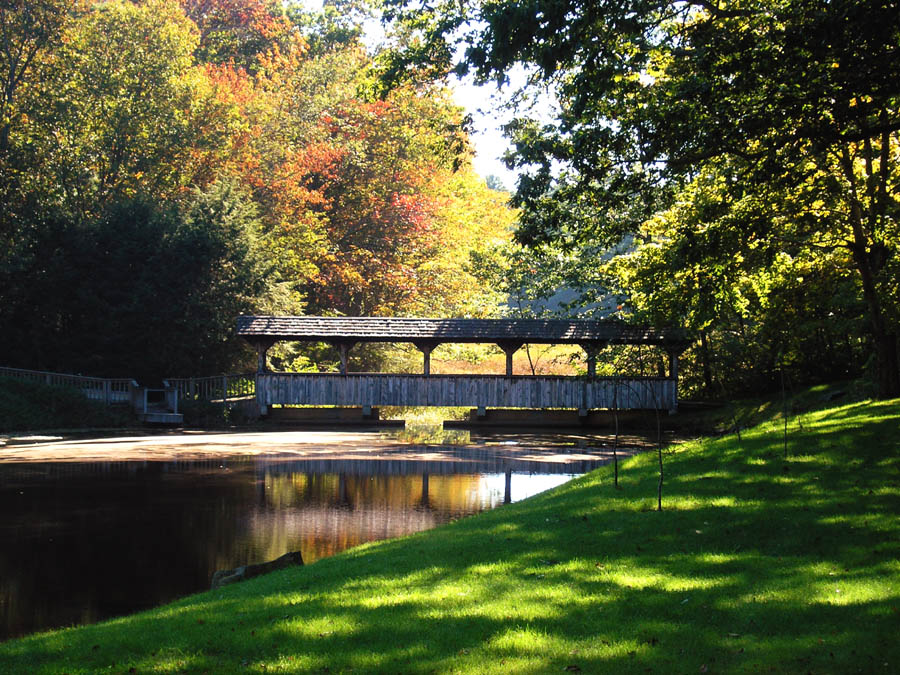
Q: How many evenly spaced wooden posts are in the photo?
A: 6